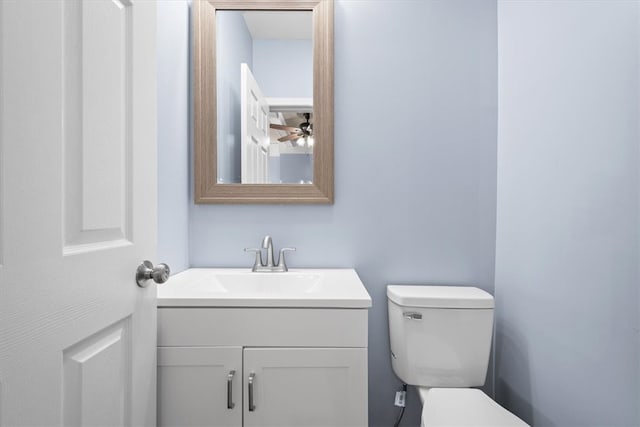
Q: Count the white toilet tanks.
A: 1